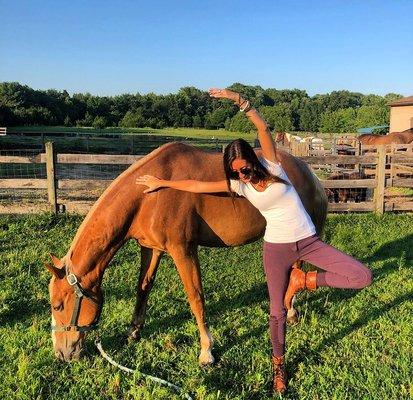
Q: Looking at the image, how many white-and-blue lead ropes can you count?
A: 1